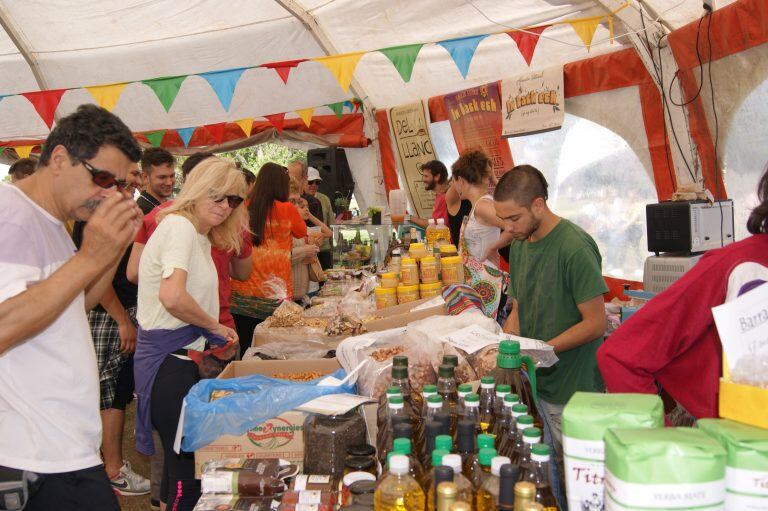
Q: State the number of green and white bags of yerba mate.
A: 3